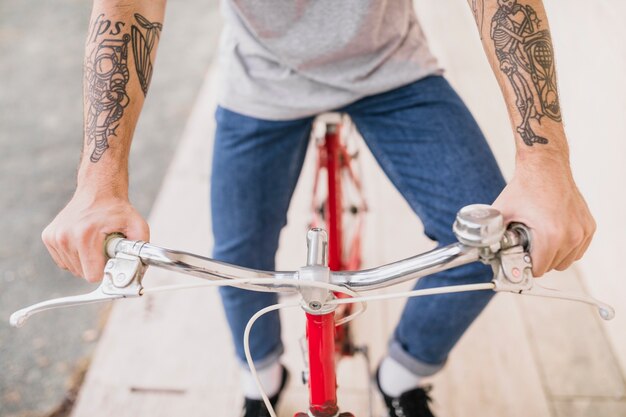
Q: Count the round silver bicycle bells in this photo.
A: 1